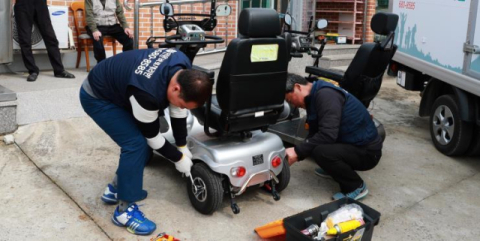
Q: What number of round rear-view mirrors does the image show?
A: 4